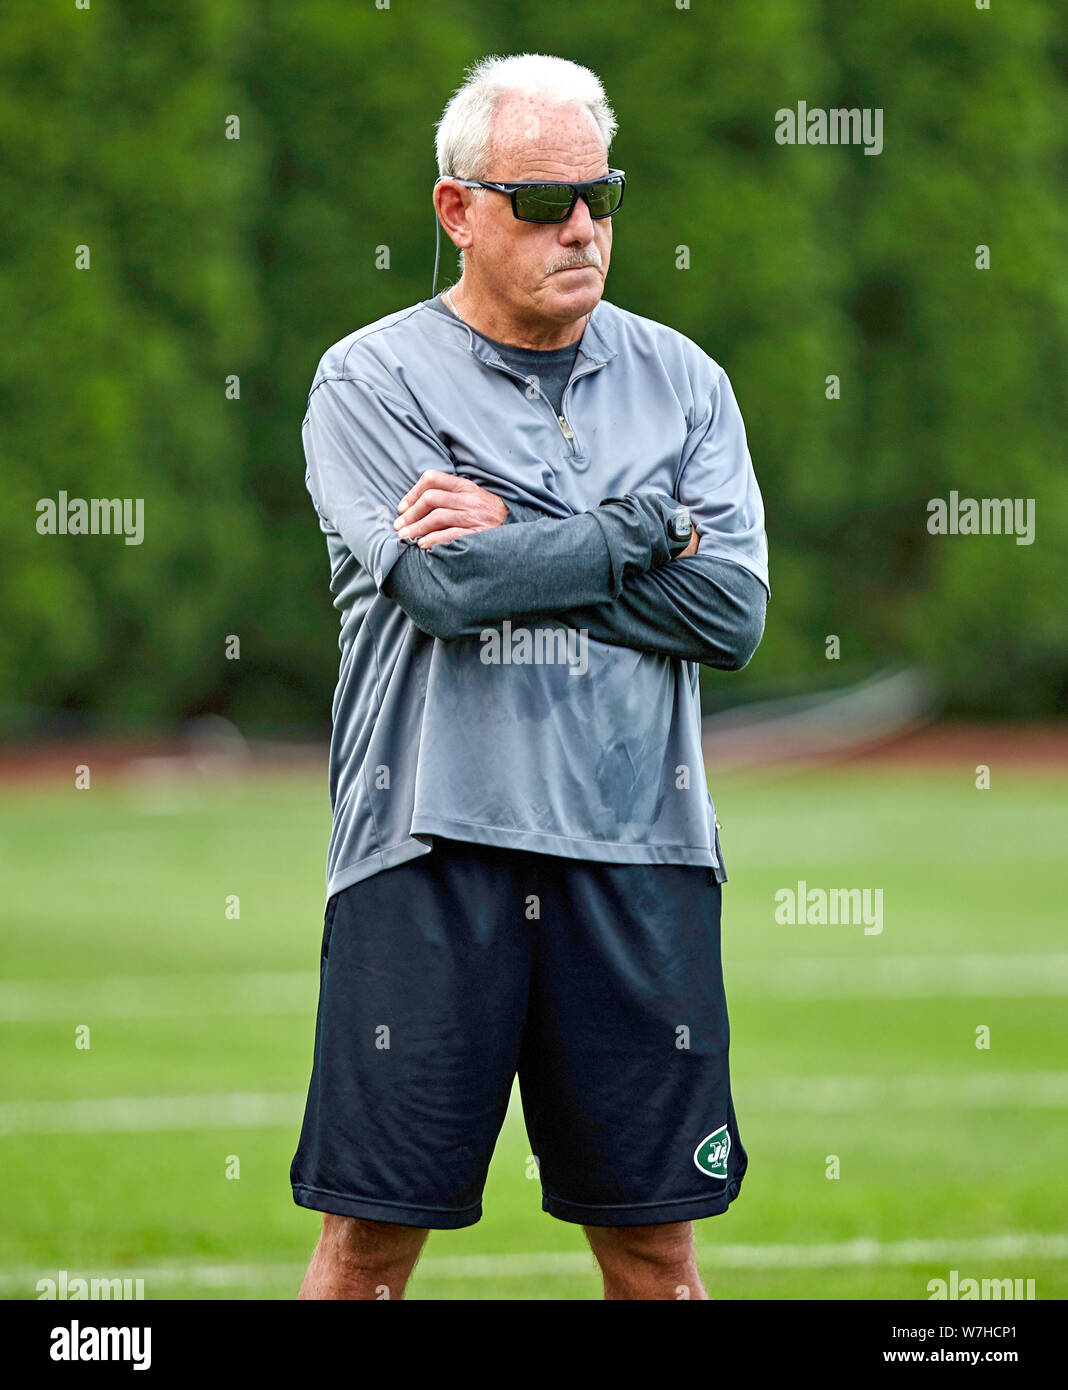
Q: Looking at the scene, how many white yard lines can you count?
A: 3